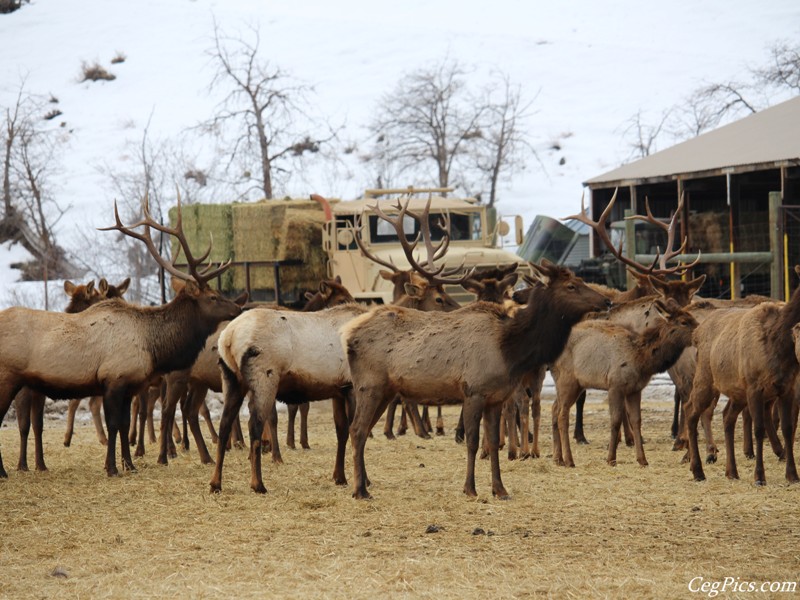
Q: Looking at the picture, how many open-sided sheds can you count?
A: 1